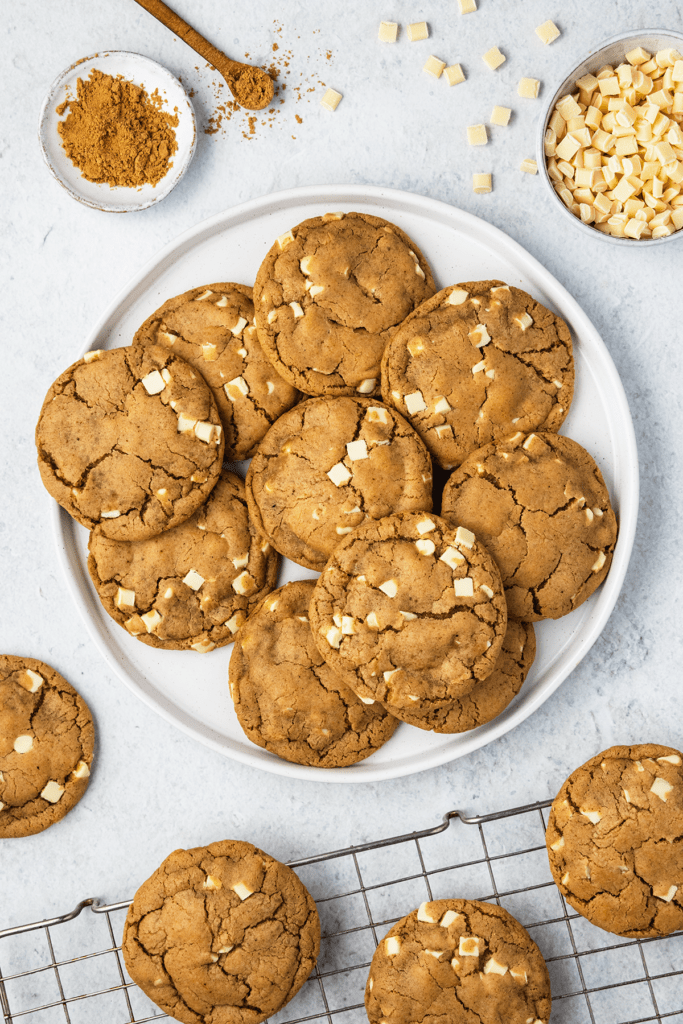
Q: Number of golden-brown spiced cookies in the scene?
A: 14